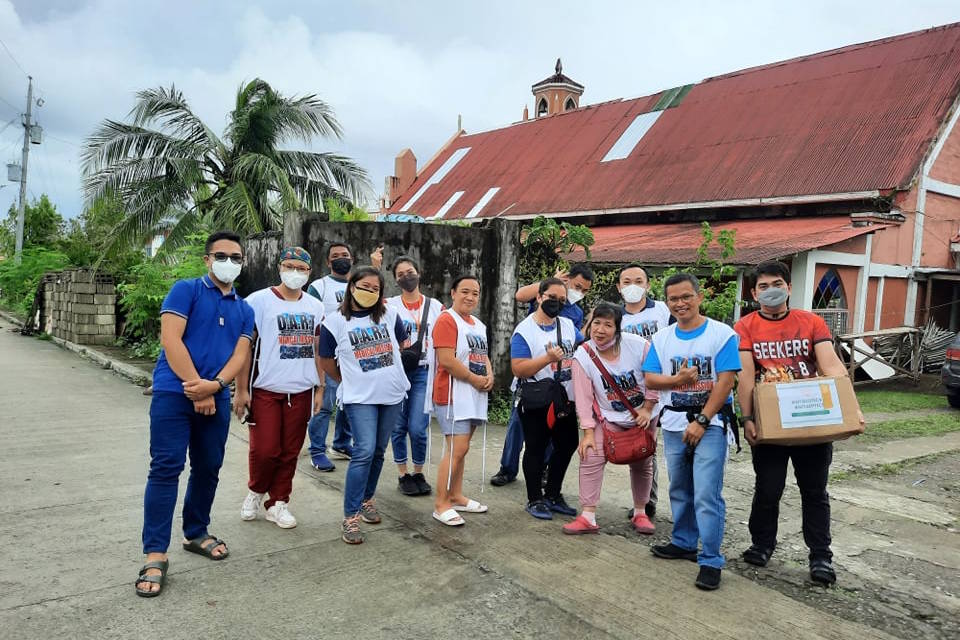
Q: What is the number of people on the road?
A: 12